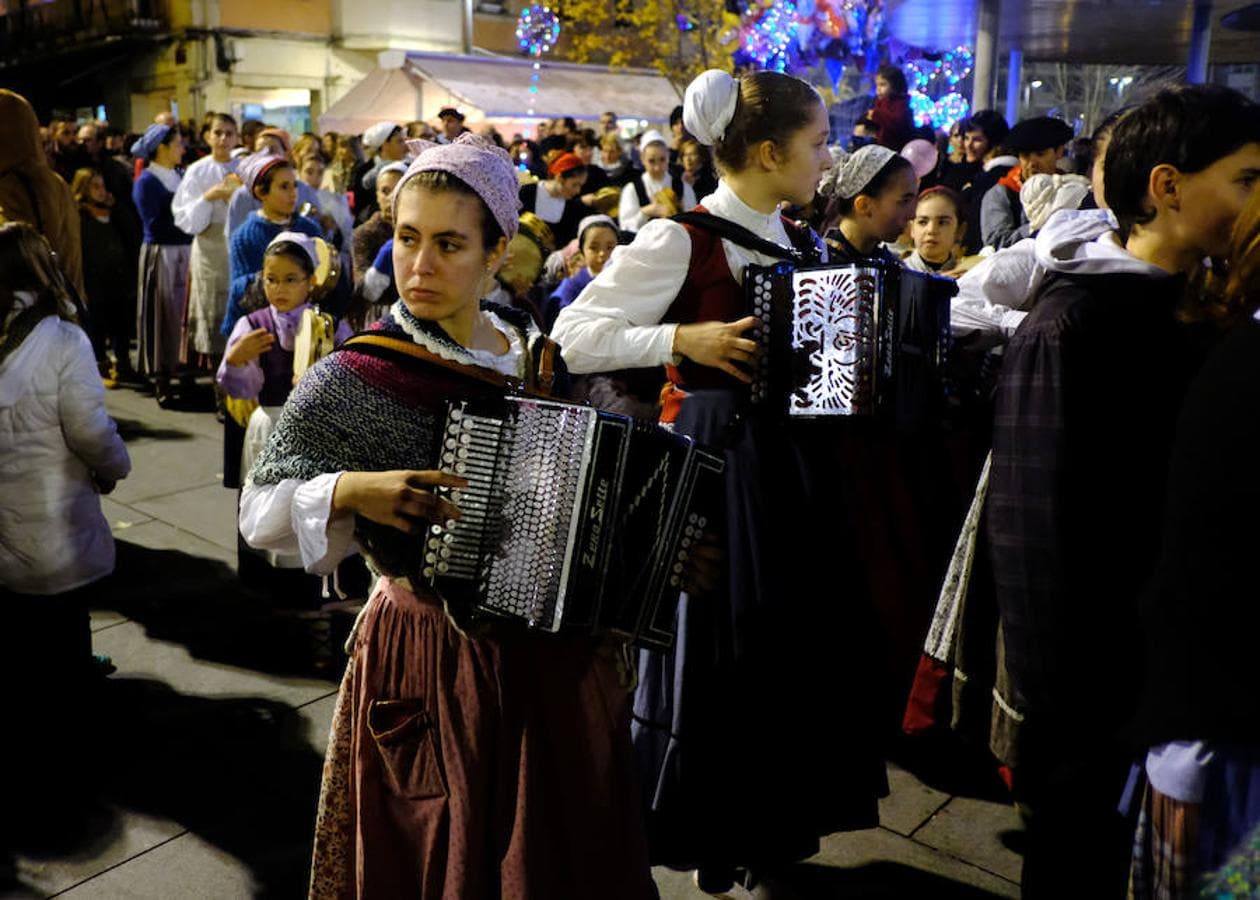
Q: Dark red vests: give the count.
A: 1